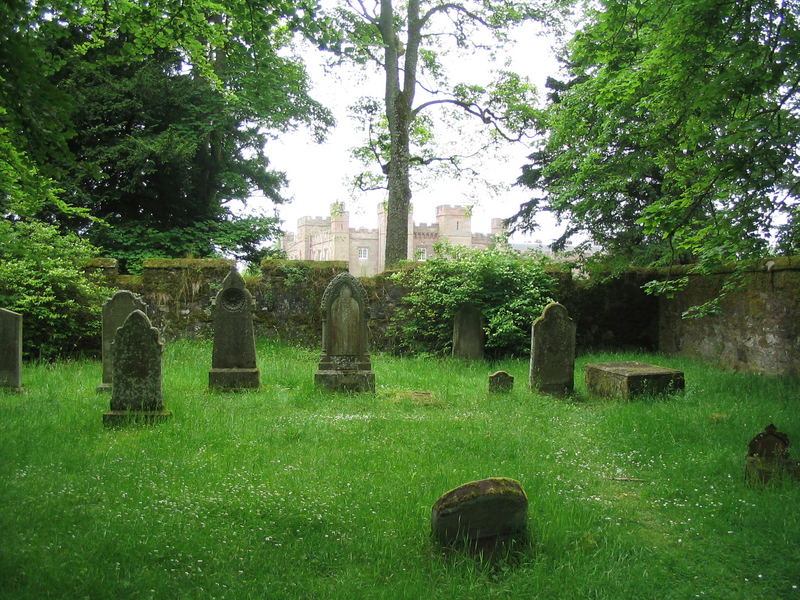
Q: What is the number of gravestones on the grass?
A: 11